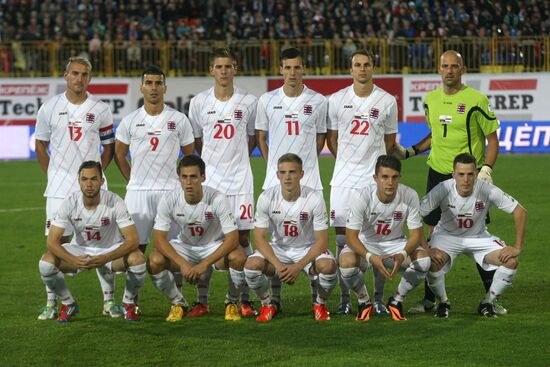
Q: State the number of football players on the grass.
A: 11